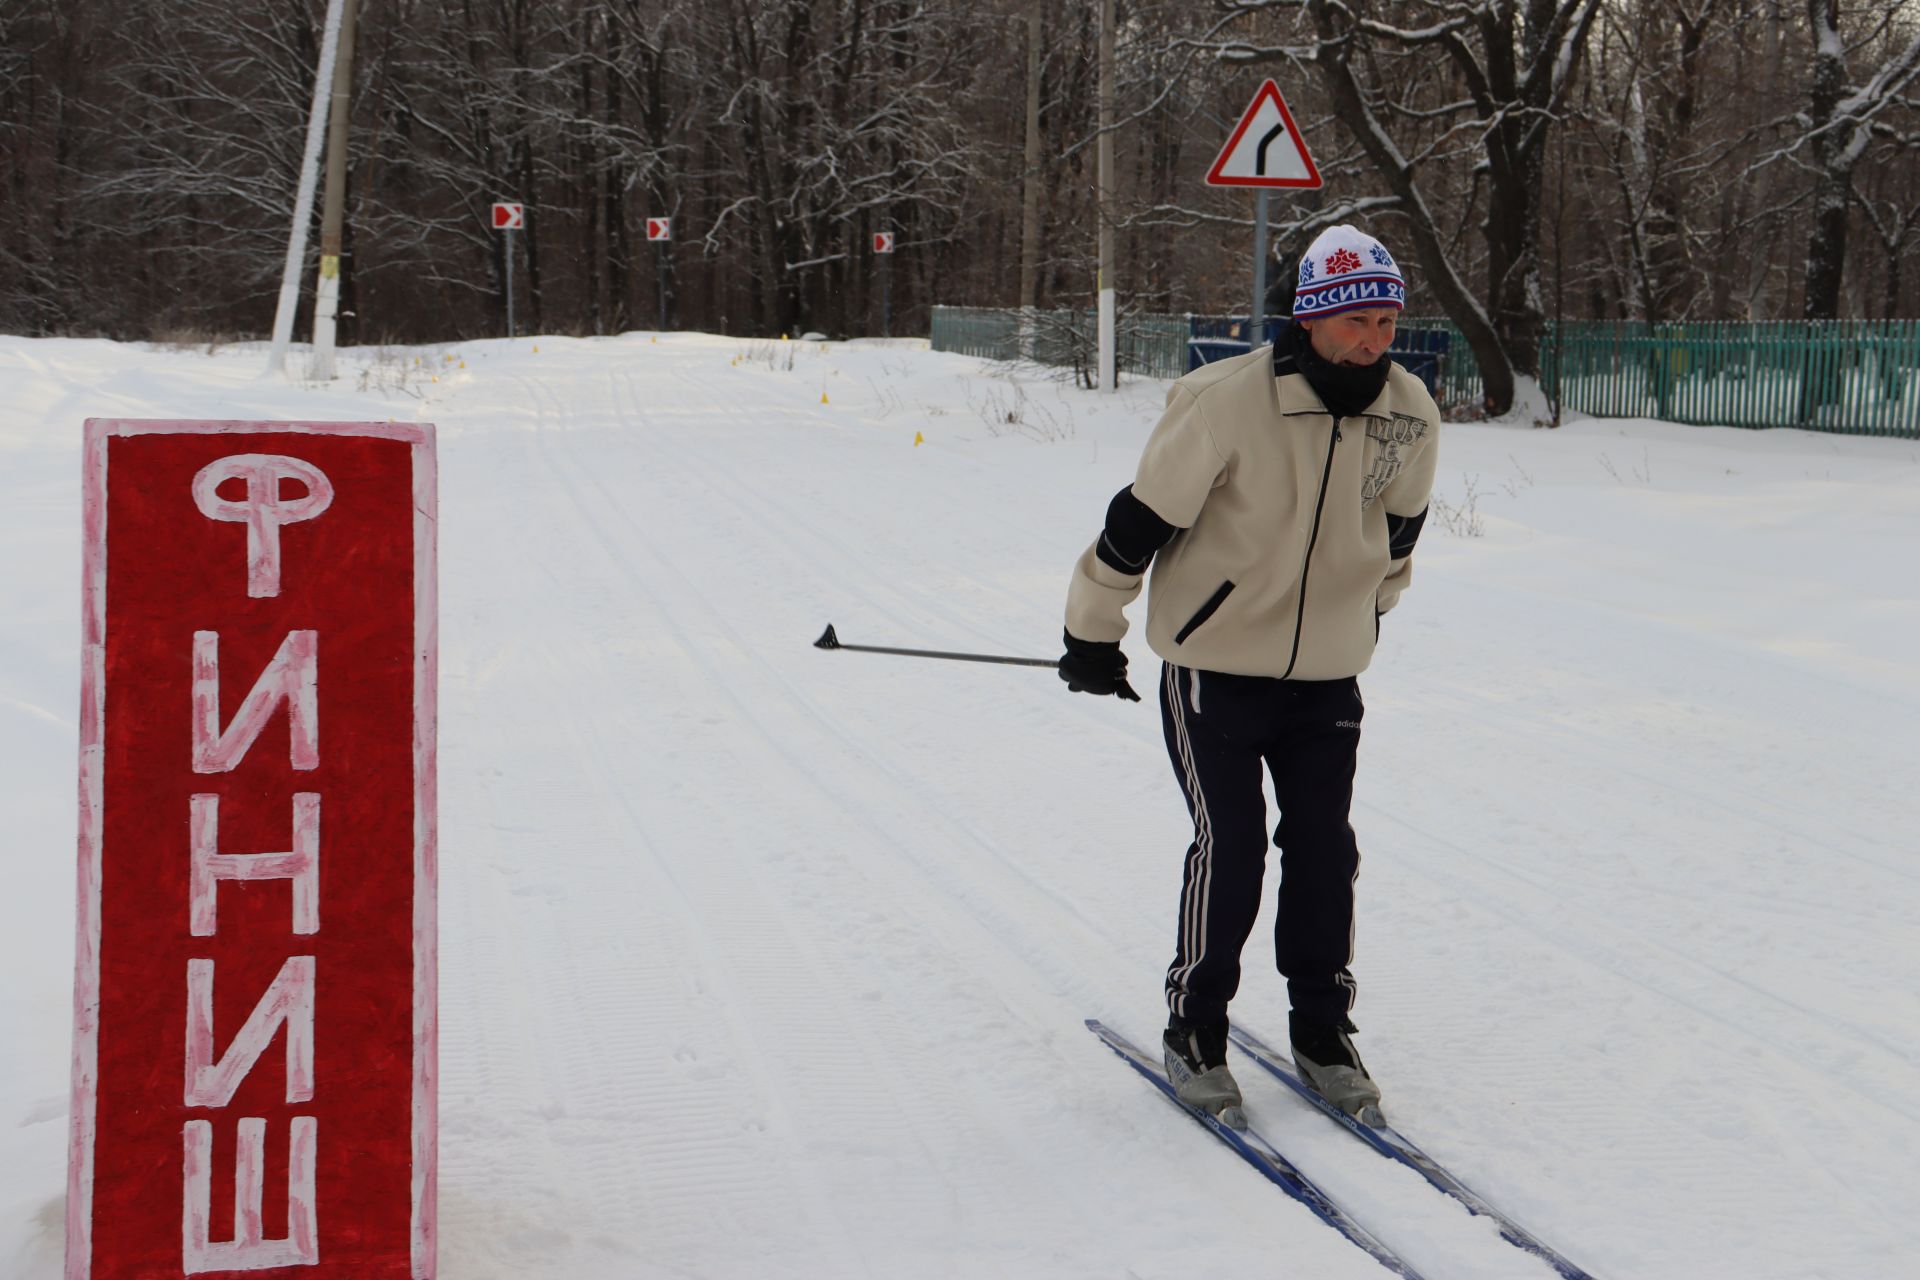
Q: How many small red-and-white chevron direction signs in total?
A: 3